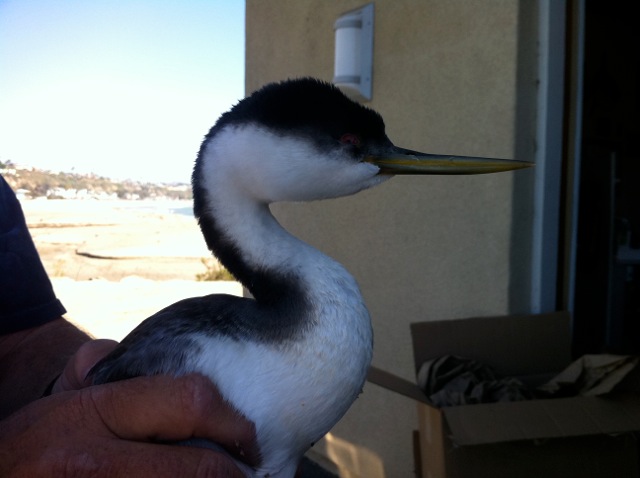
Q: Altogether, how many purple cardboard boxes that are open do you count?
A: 0